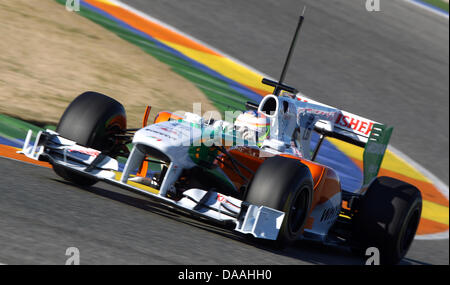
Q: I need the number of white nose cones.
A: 1